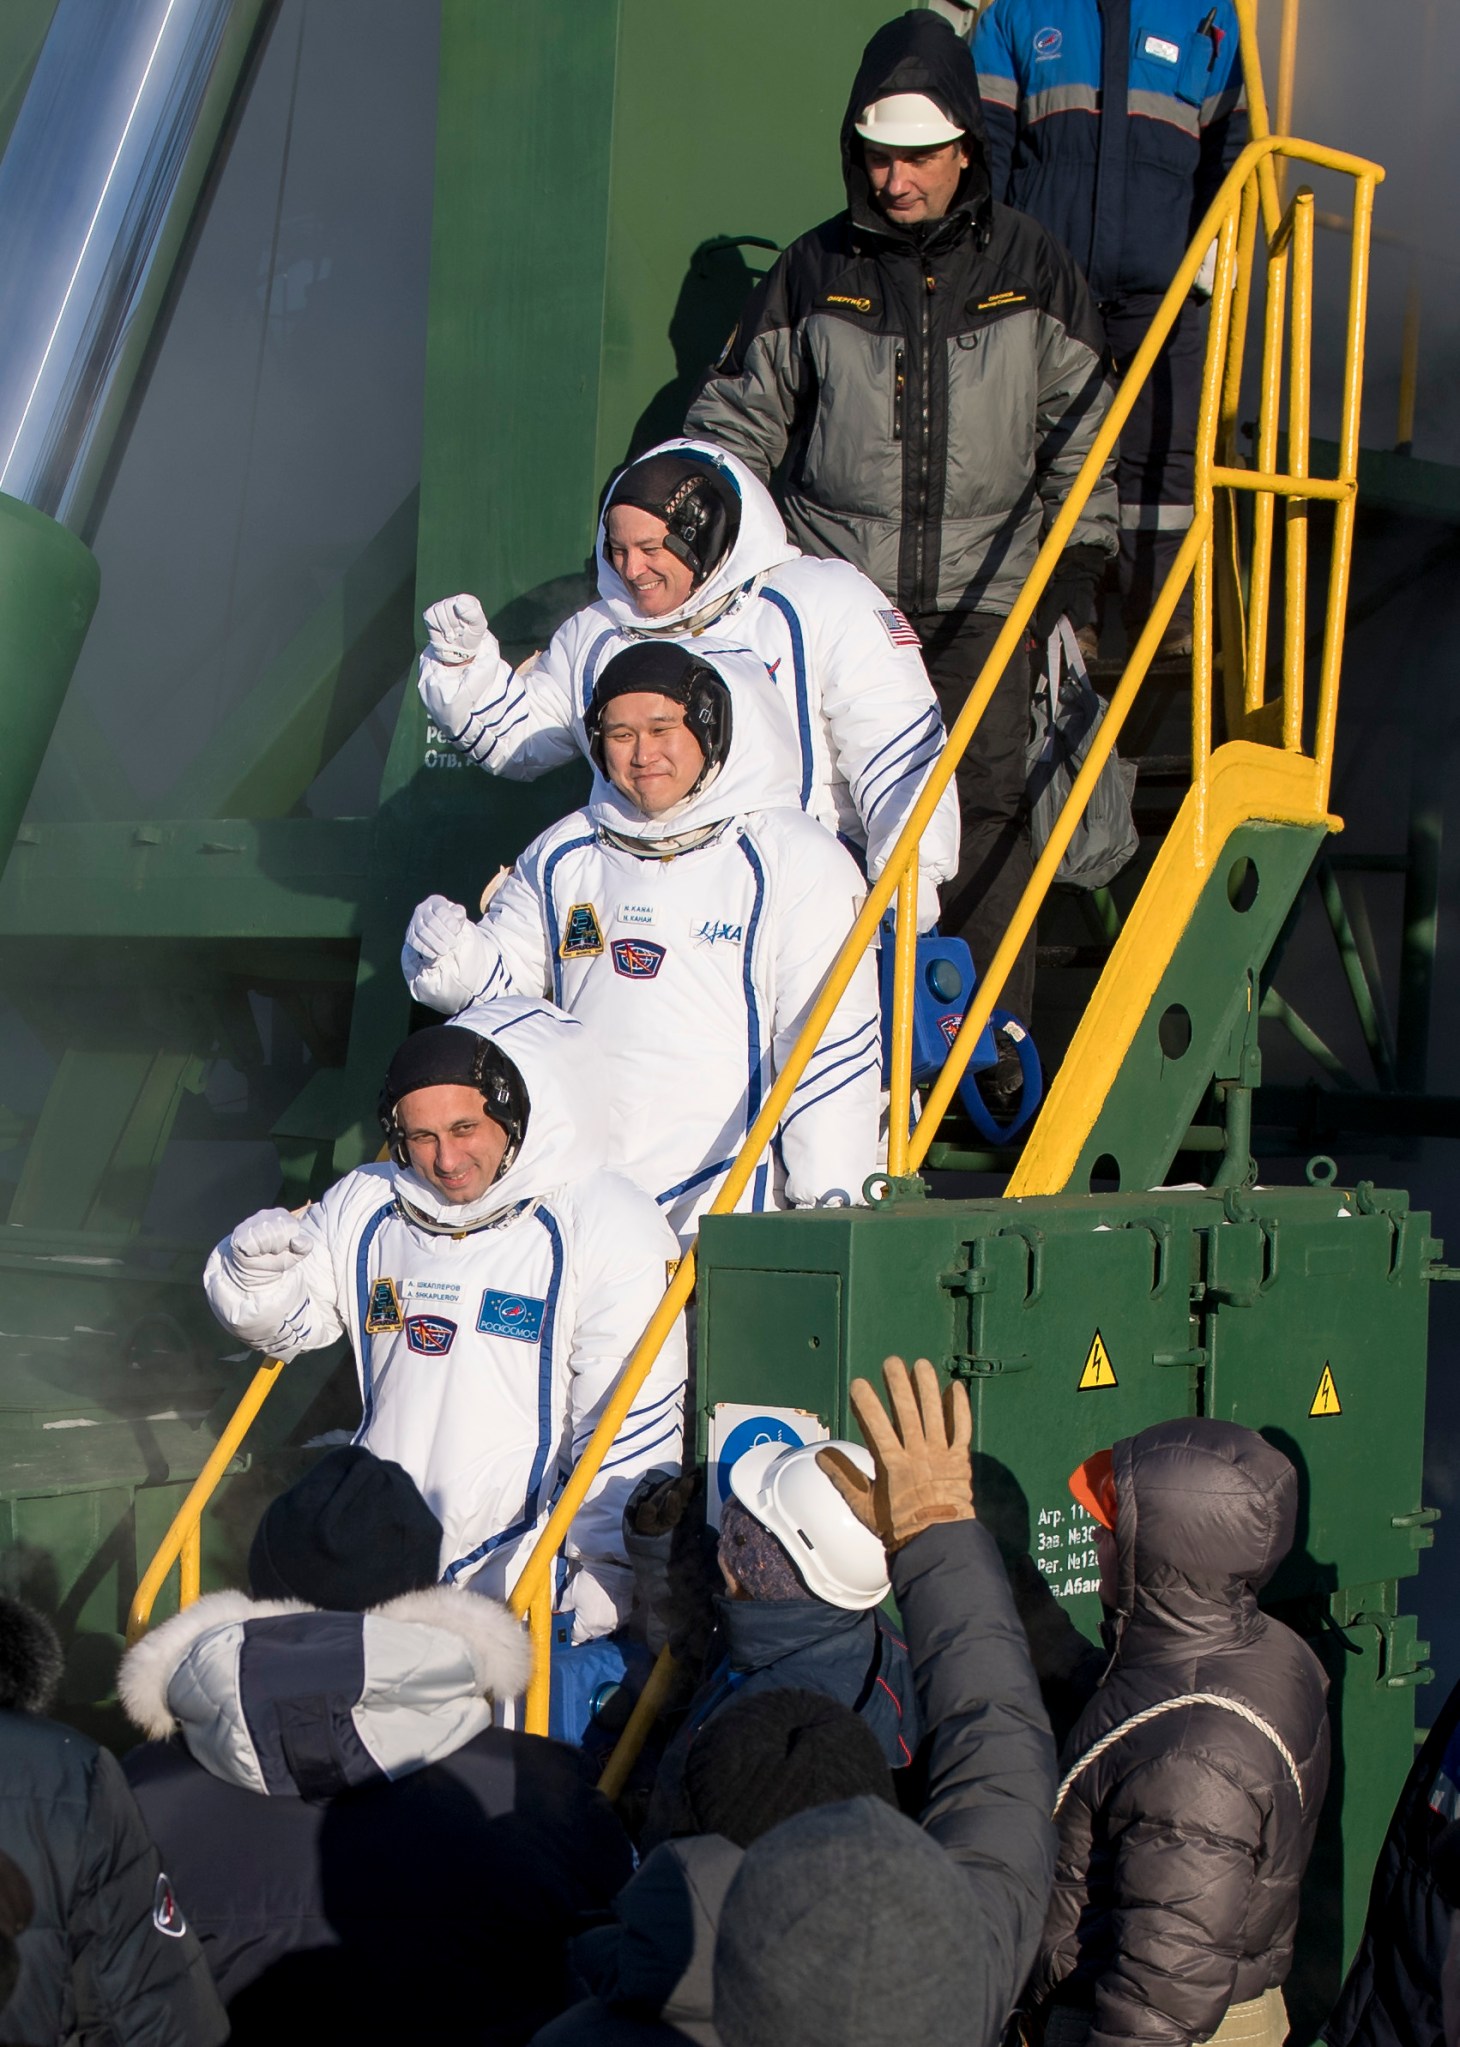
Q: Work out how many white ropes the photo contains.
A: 1